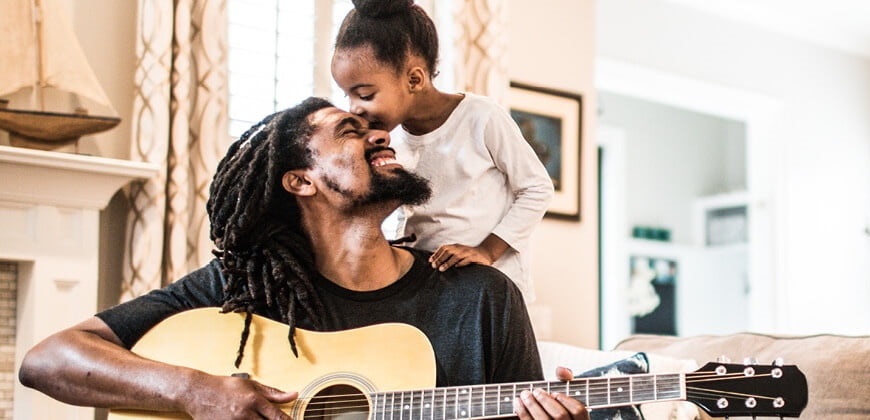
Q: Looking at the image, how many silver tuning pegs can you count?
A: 6